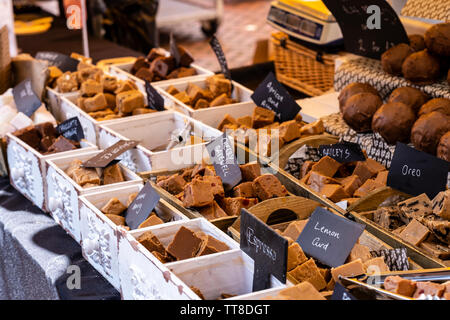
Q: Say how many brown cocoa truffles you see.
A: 11